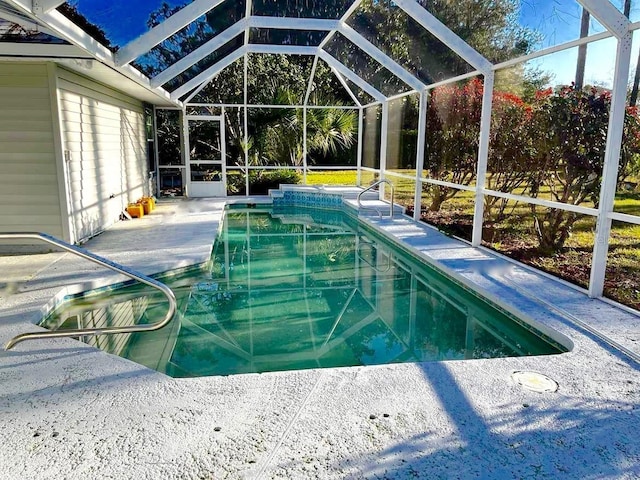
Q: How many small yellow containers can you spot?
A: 3